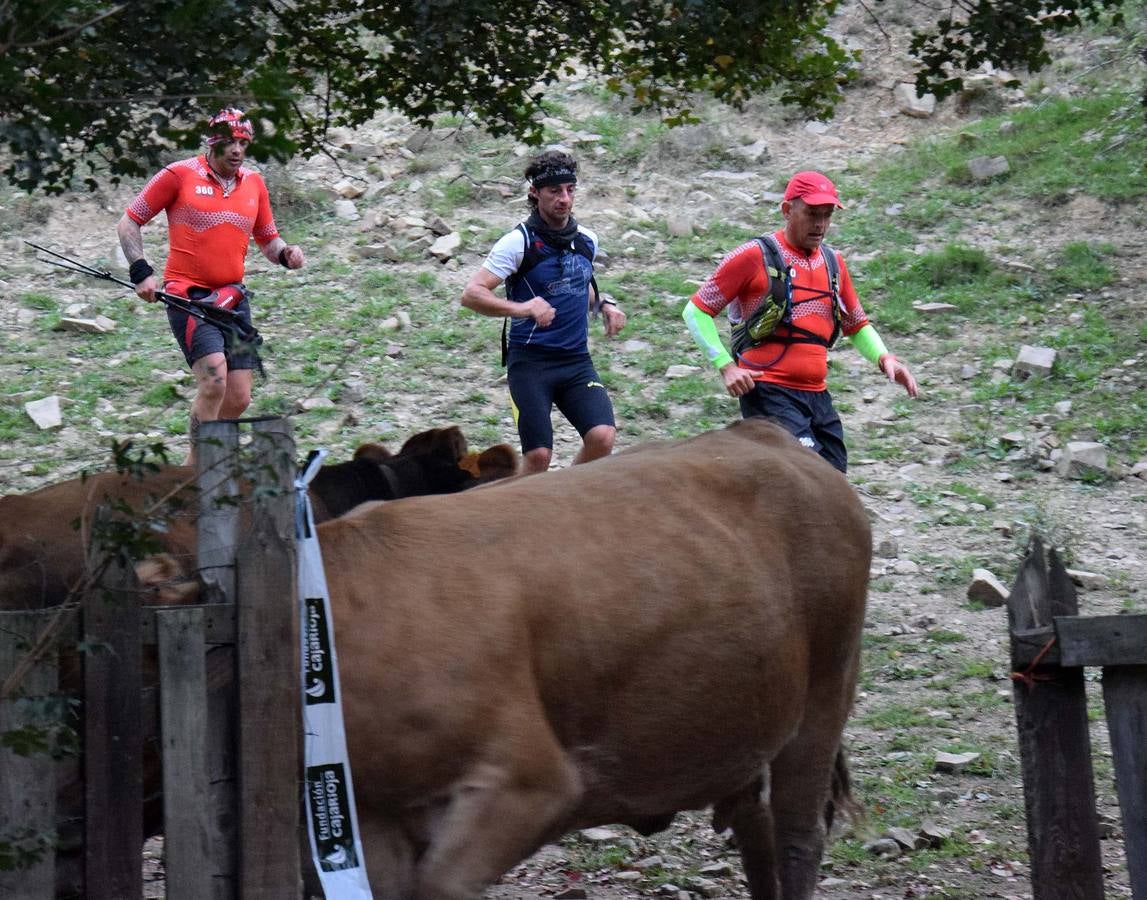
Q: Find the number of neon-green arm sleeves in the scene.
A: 2